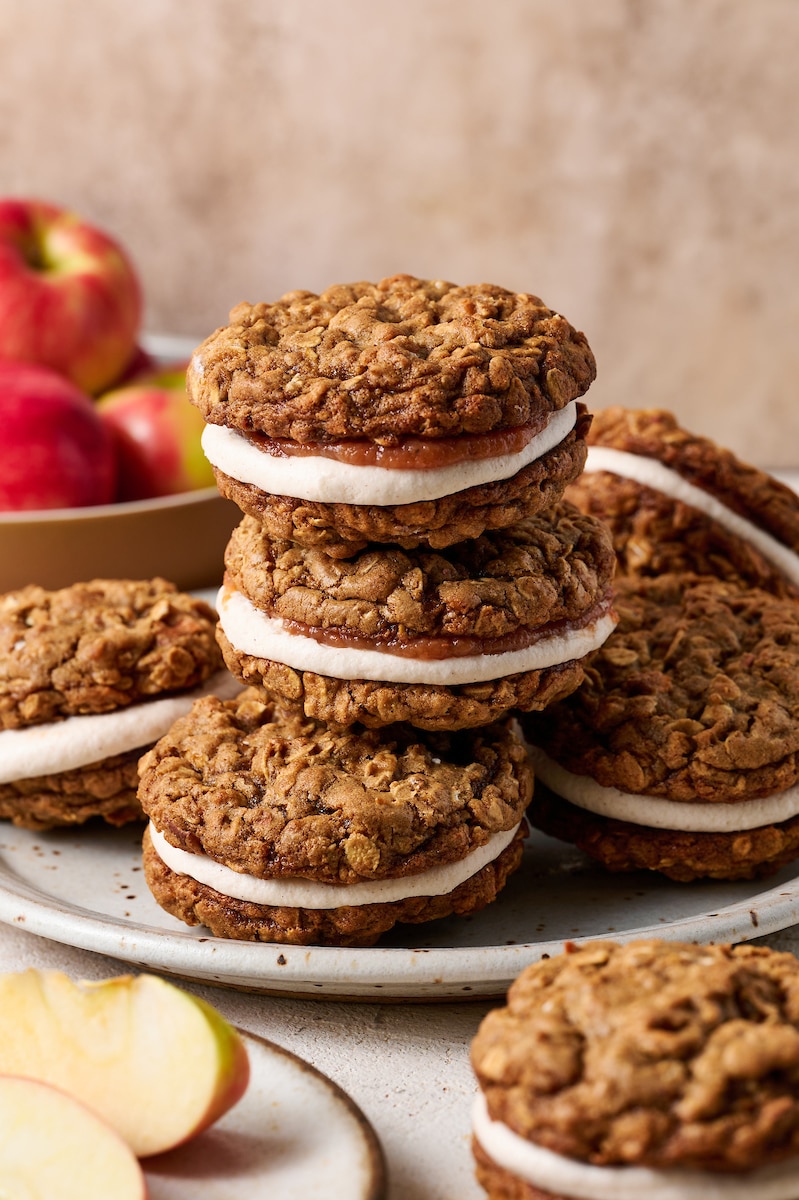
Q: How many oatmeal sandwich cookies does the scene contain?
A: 7